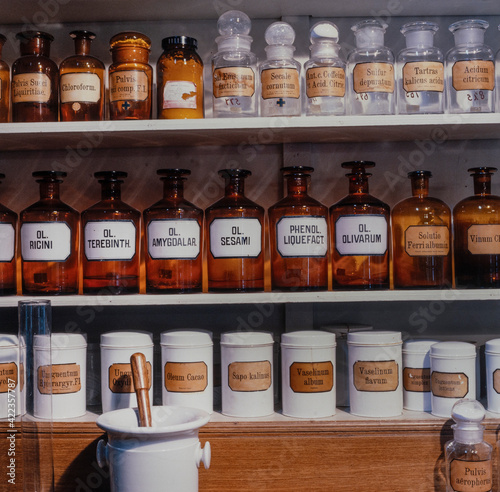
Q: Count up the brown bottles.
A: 14